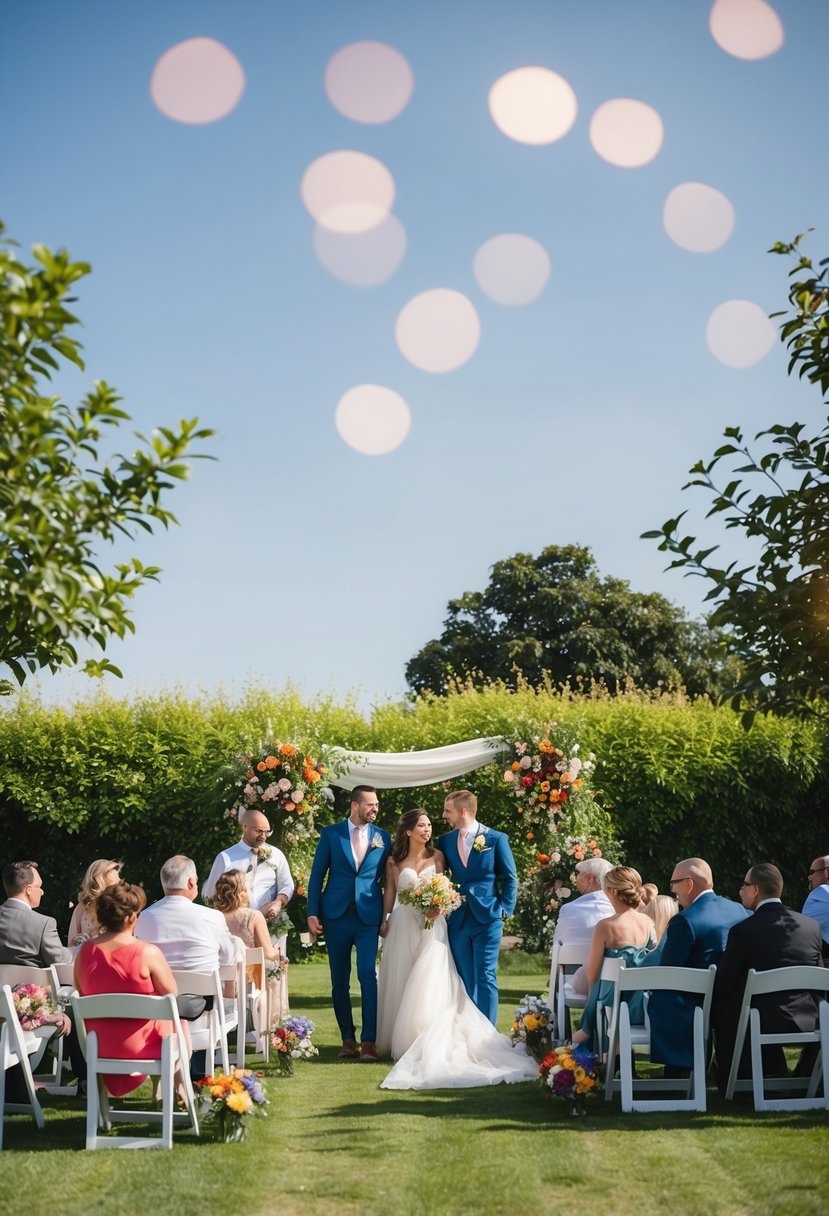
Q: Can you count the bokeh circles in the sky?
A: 12